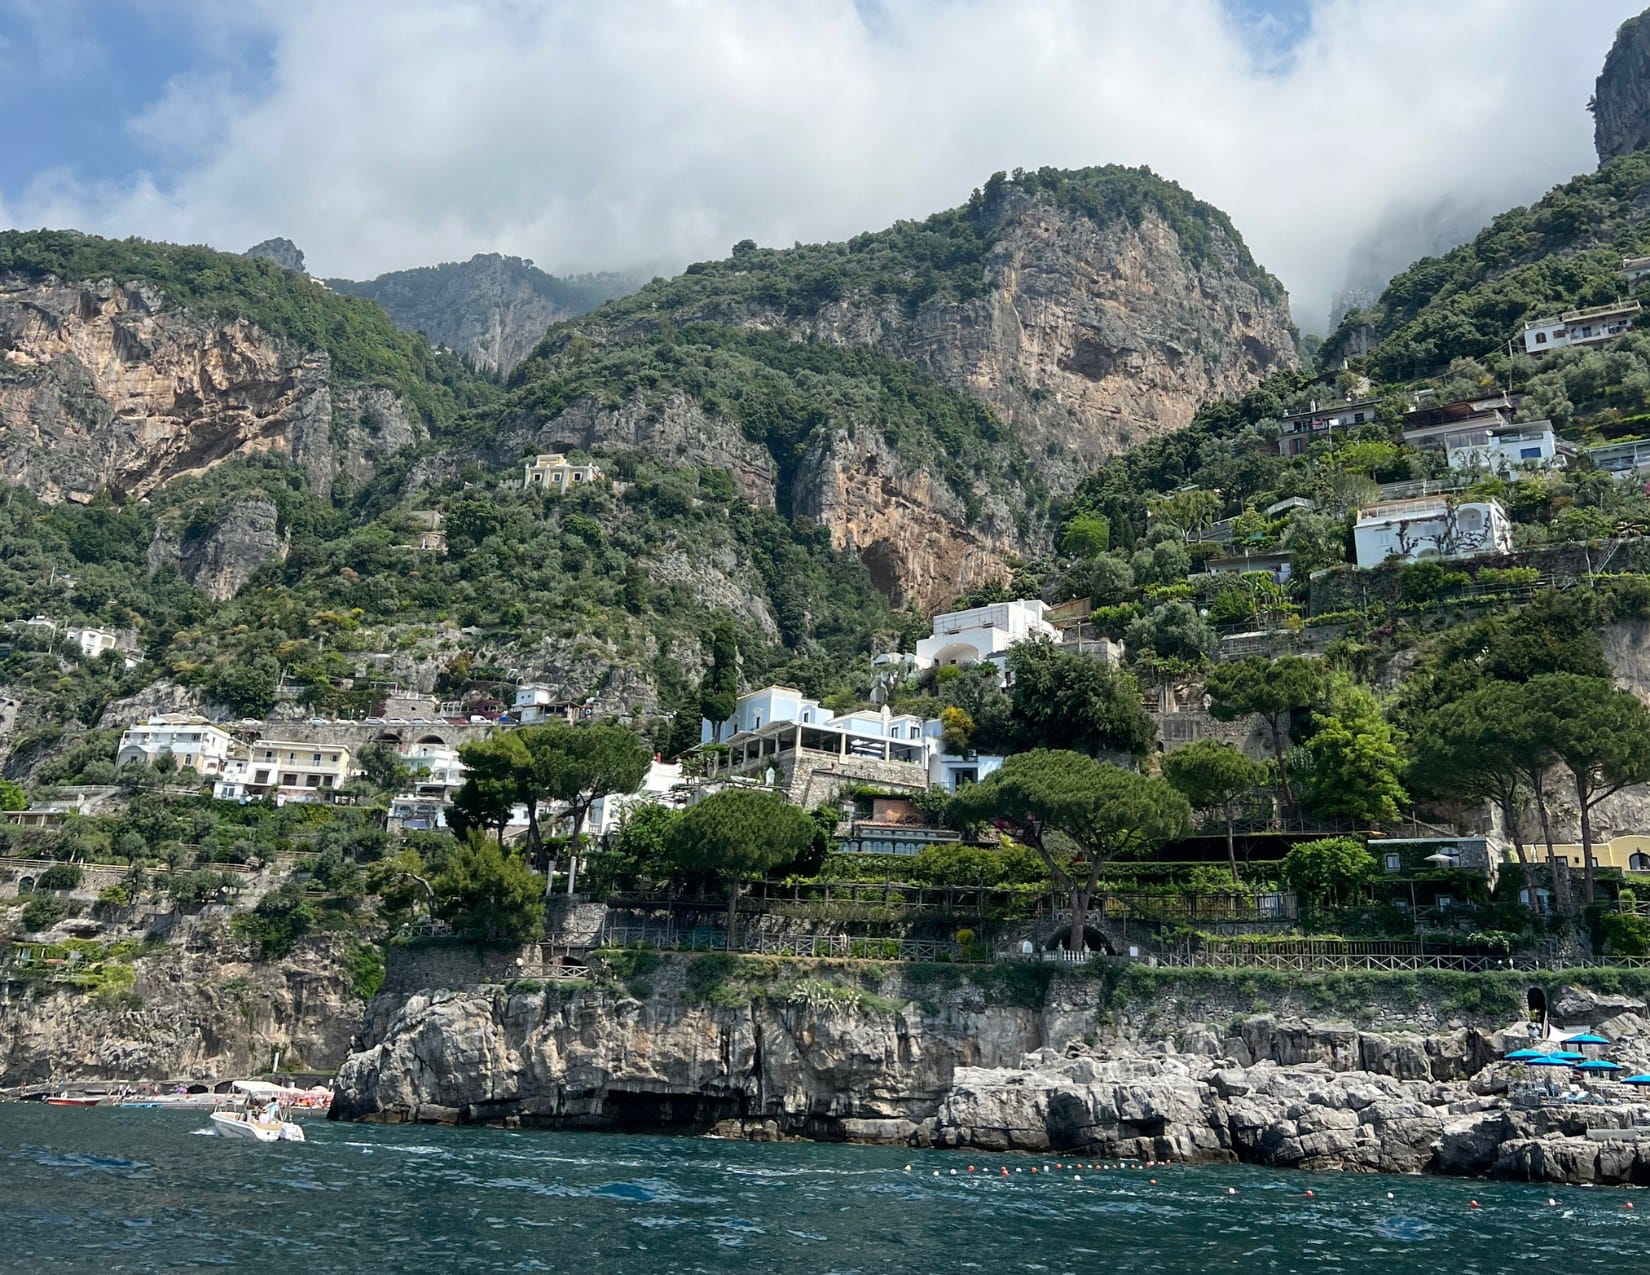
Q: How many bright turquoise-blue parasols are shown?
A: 6